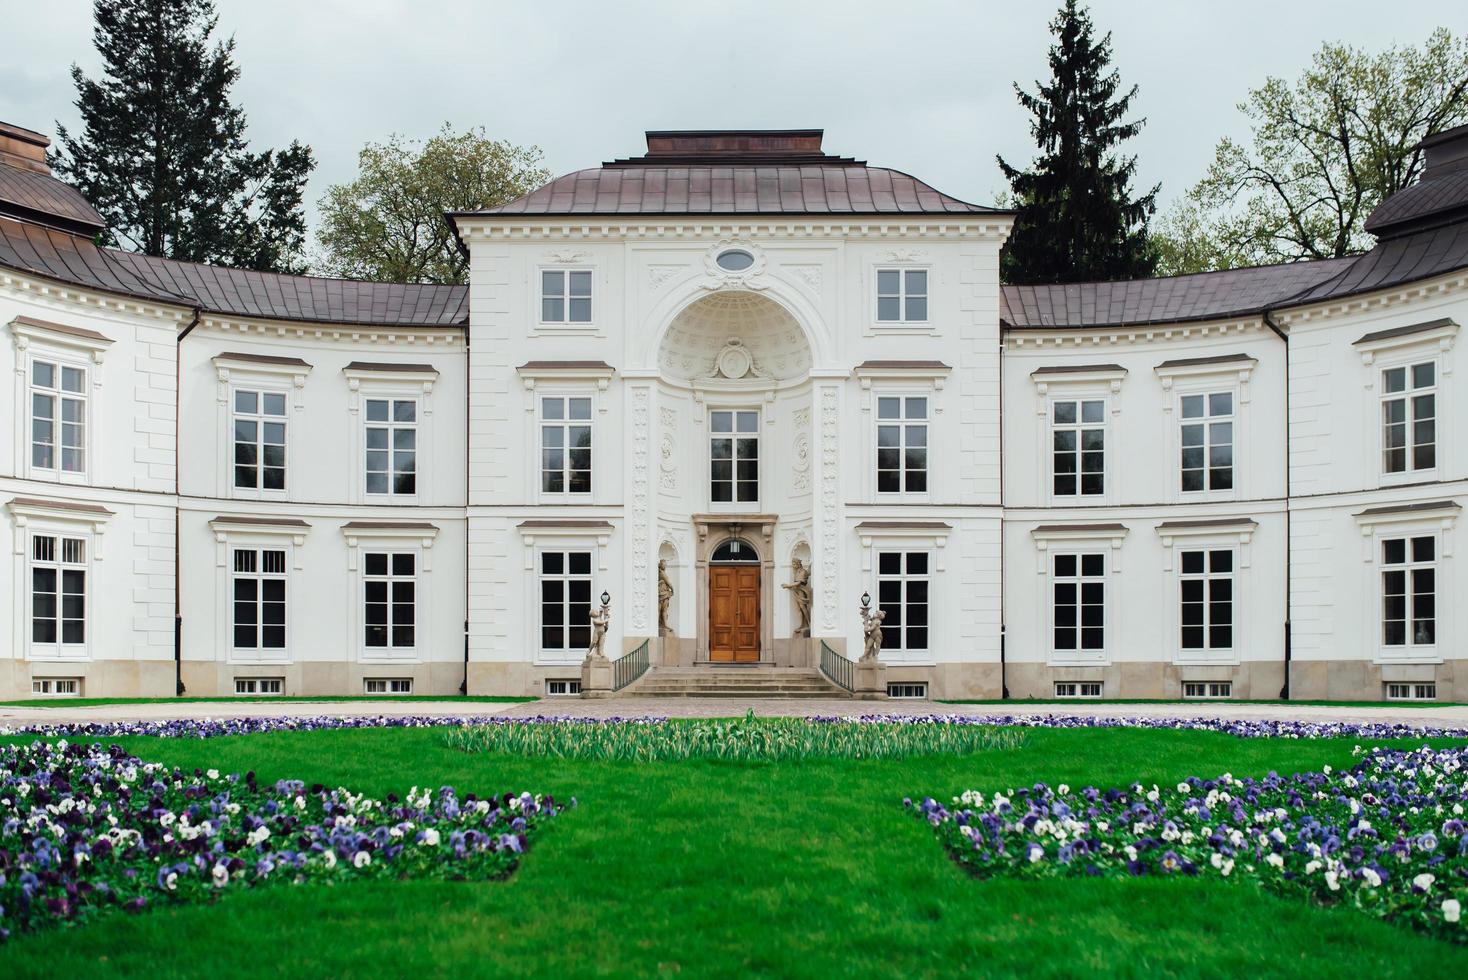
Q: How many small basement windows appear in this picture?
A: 8